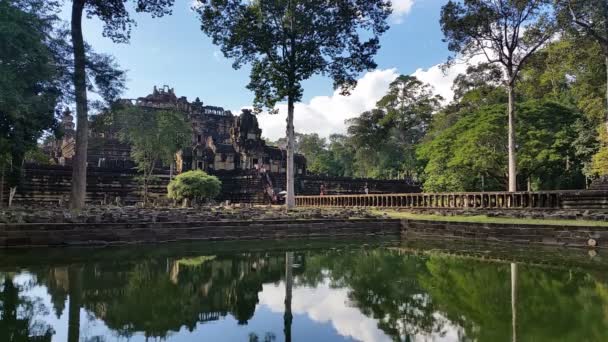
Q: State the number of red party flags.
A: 0